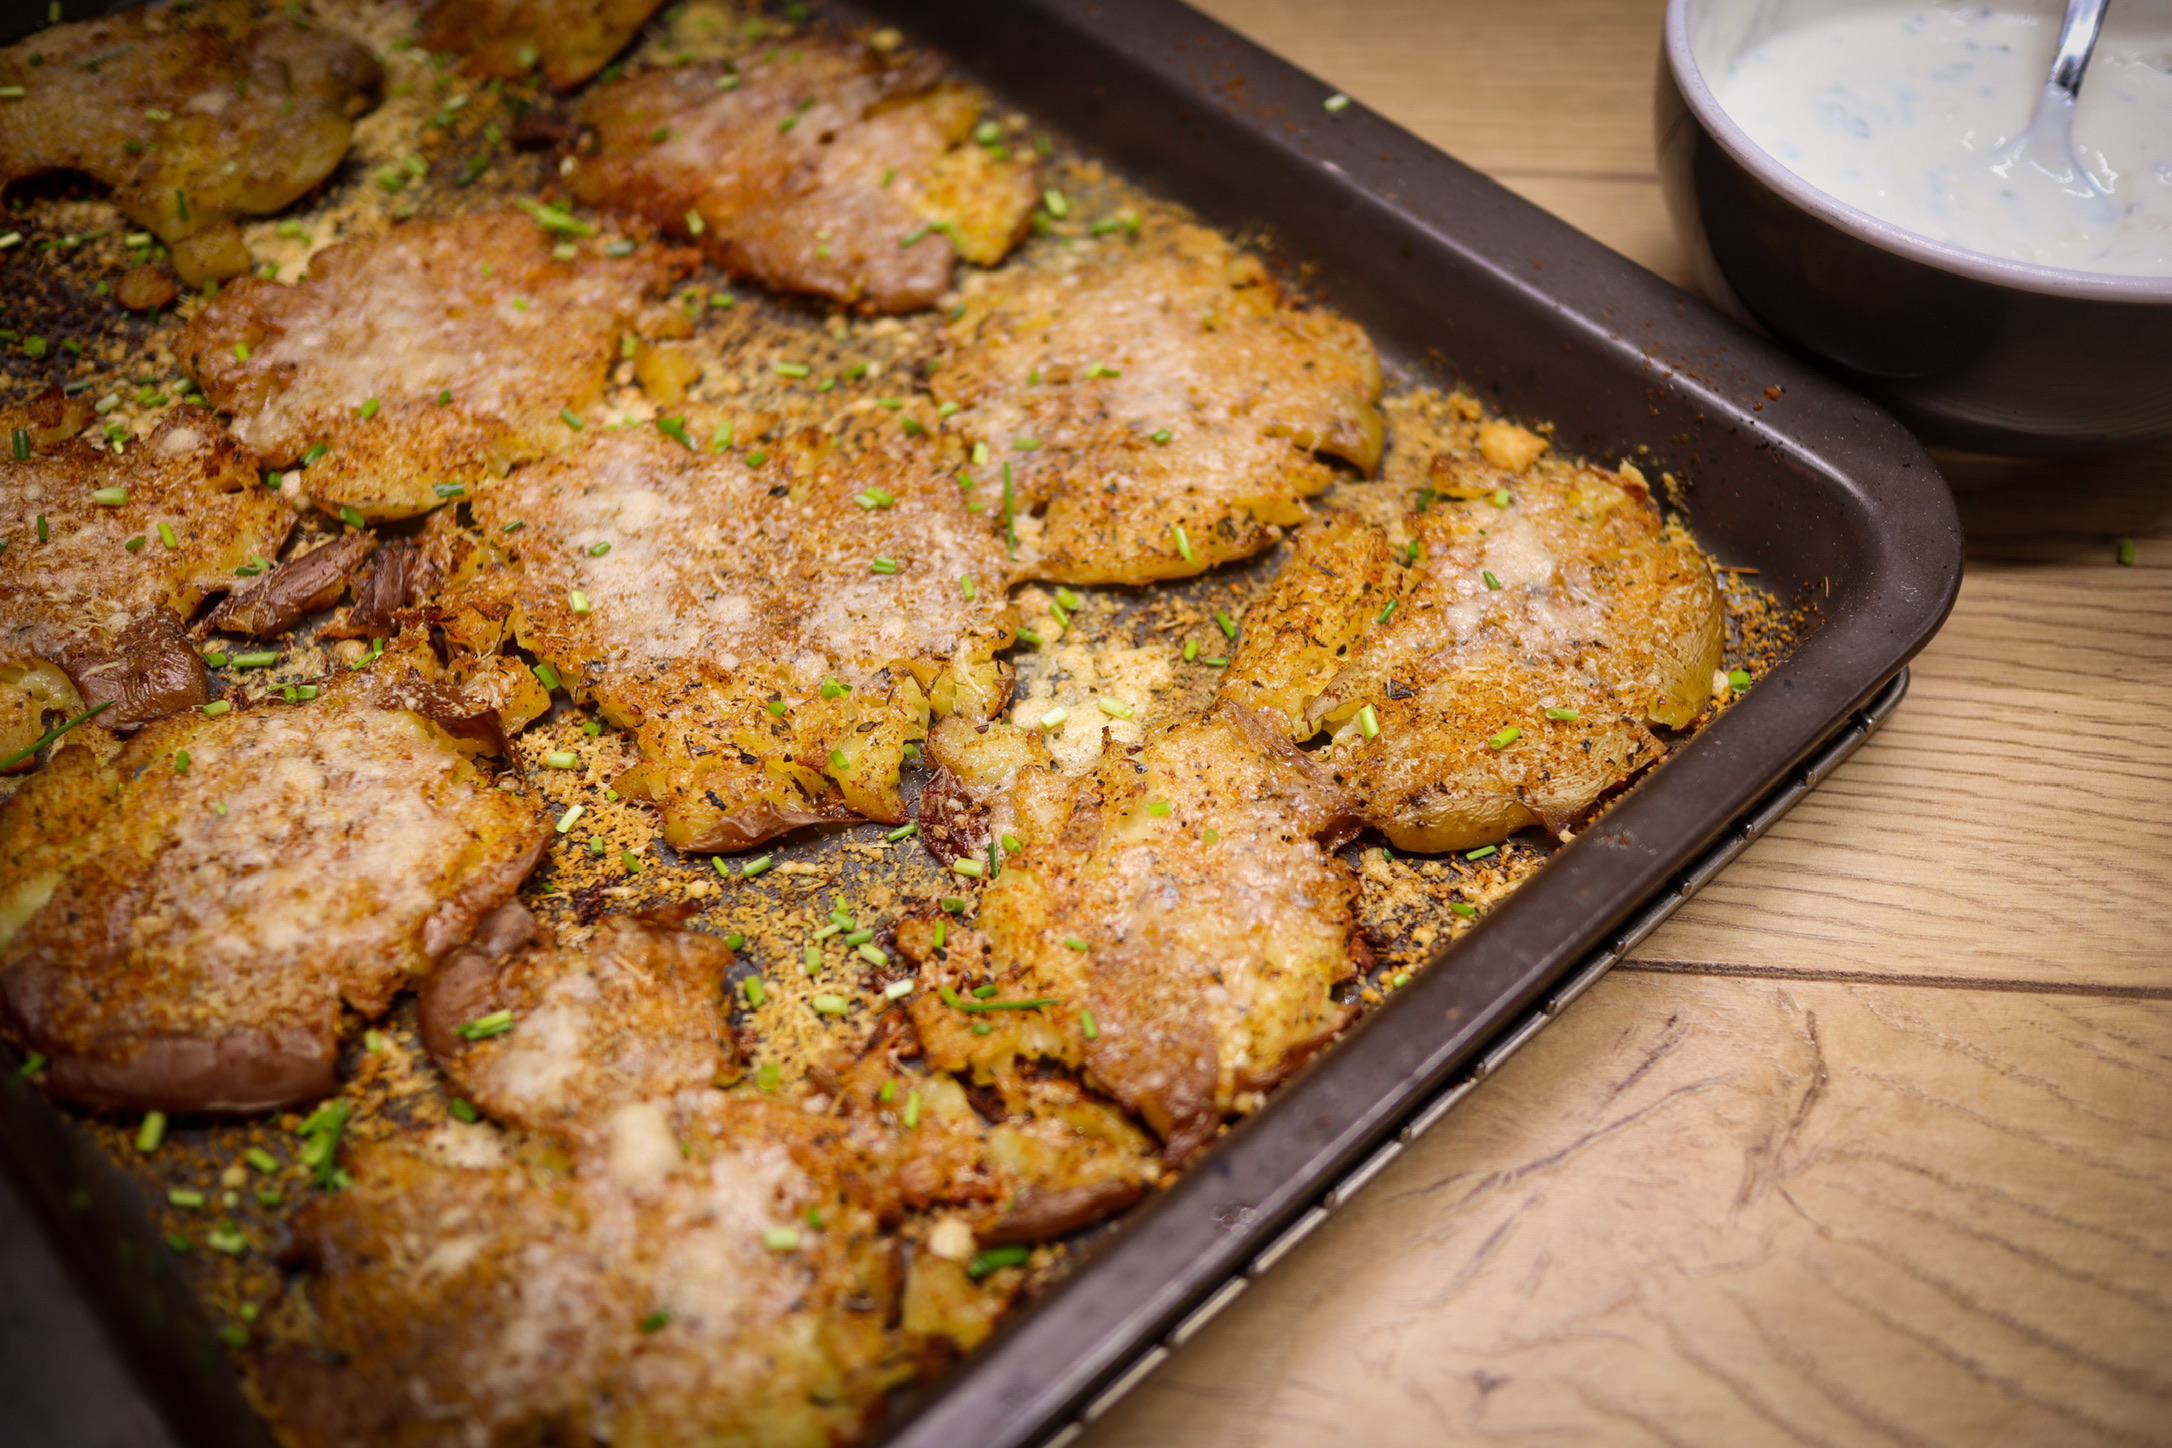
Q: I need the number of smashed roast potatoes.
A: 12